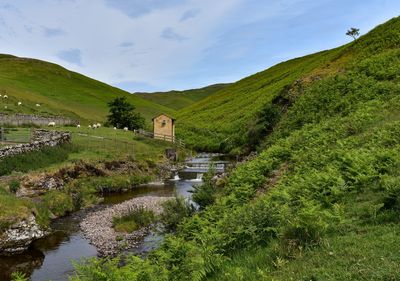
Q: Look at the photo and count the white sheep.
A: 12